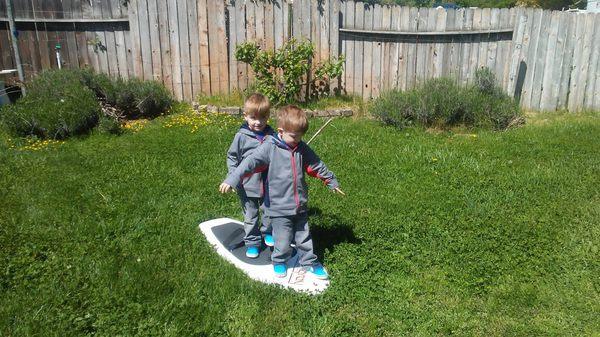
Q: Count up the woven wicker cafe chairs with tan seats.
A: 0